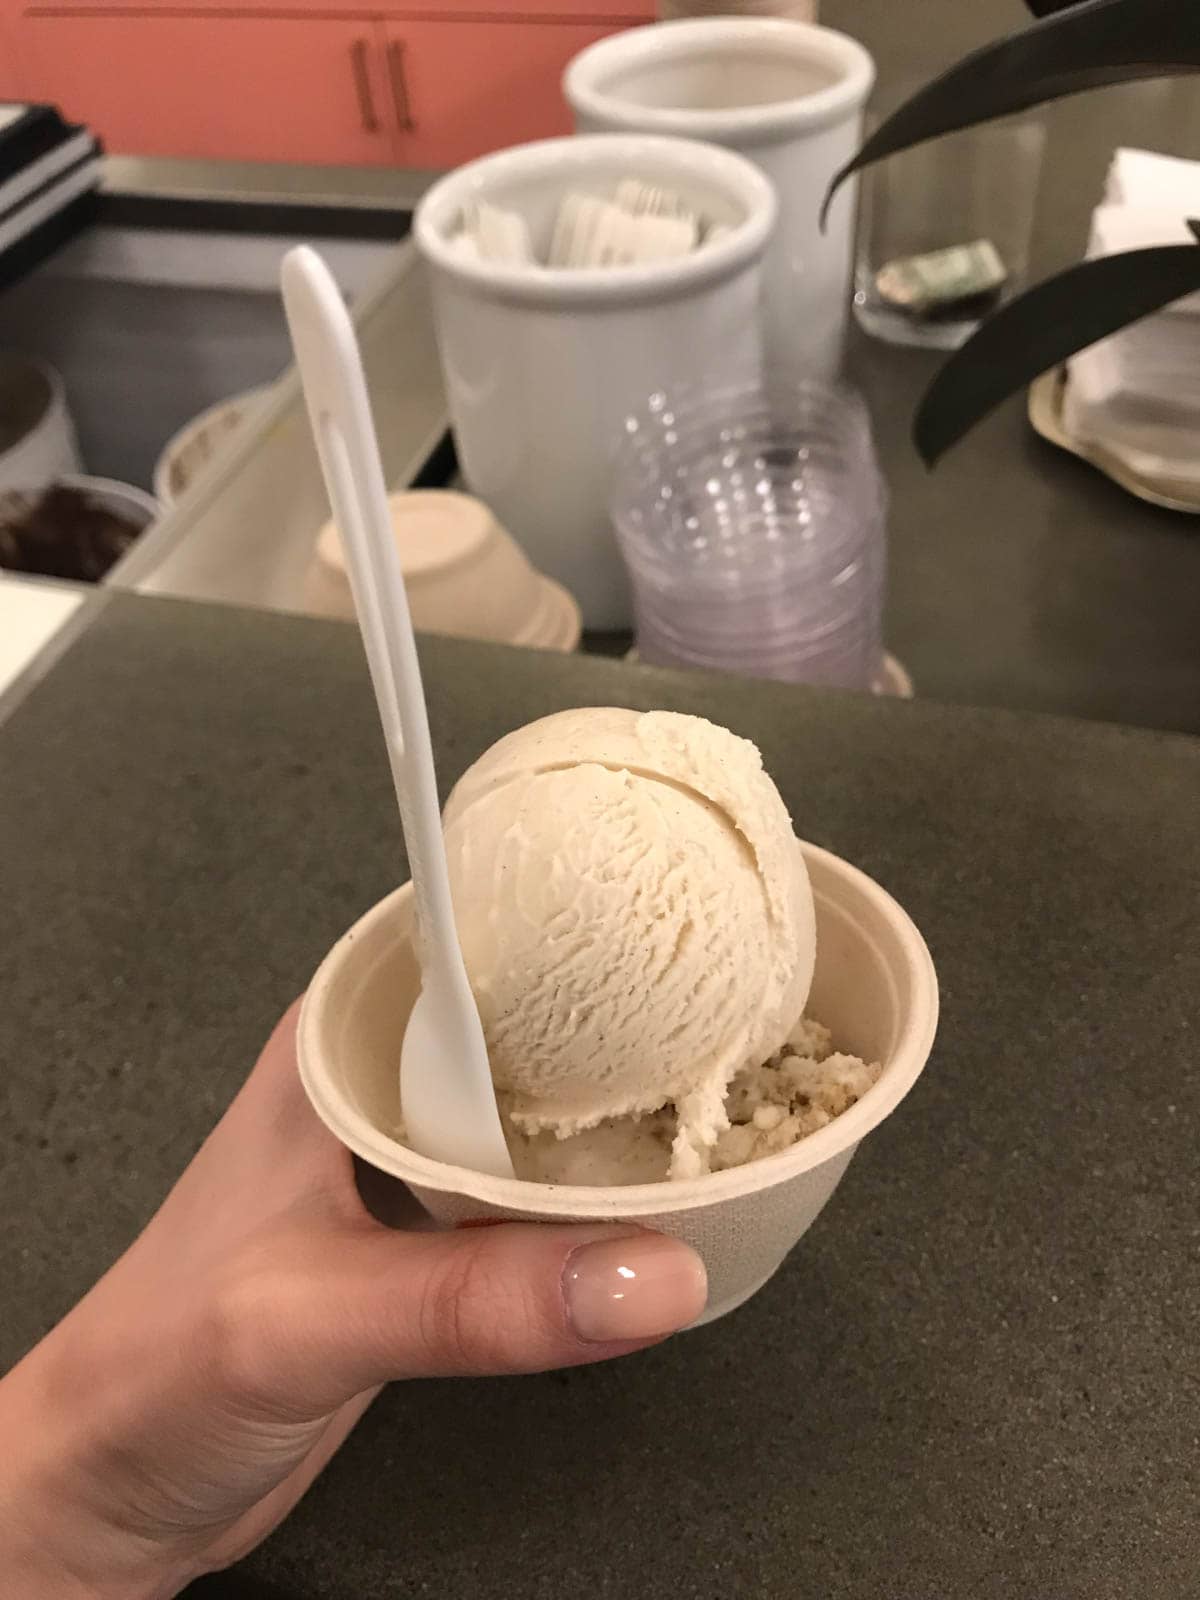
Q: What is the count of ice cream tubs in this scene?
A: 3